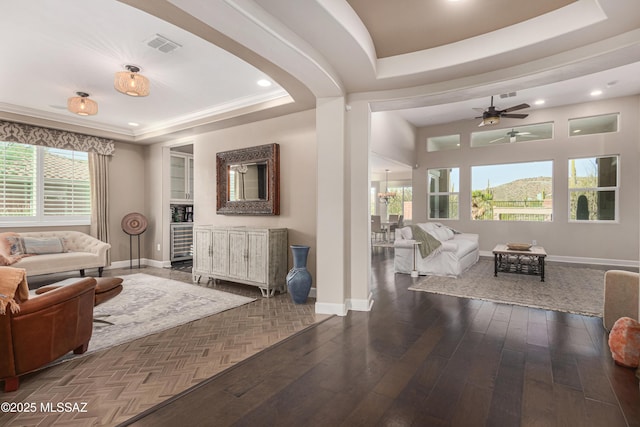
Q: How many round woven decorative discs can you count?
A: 1